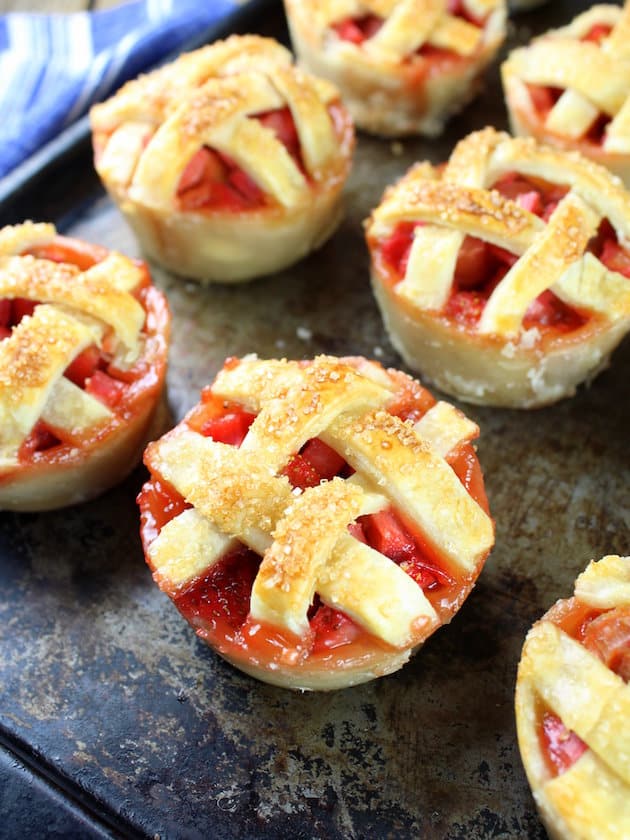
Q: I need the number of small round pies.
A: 7